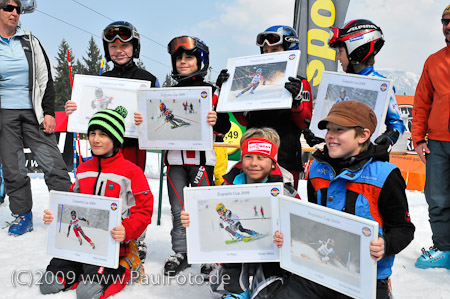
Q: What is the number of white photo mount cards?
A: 7